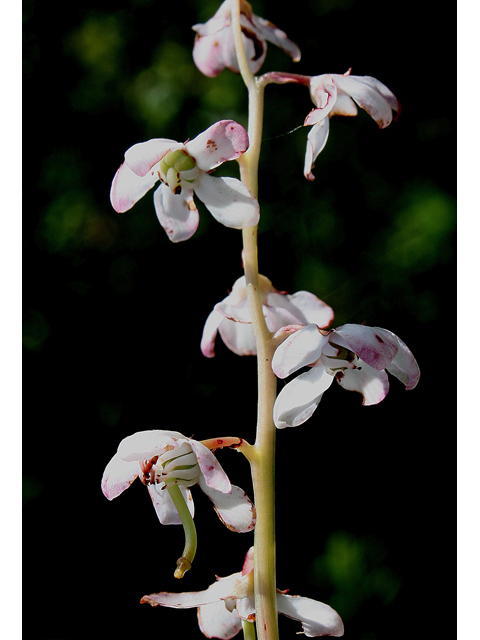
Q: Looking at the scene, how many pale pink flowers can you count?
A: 7